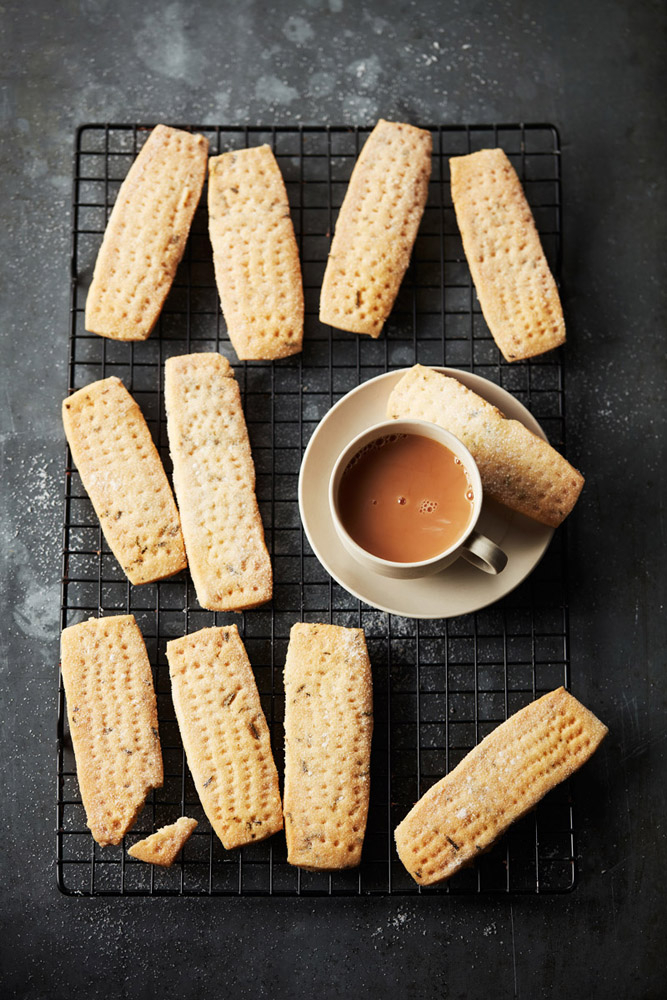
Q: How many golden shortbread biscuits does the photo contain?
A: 11